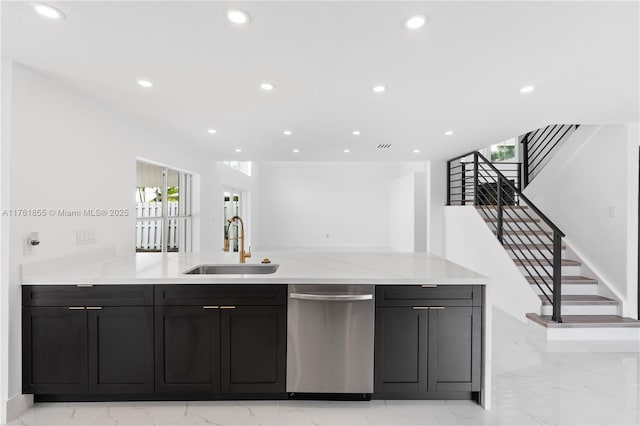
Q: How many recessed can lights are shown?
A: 15